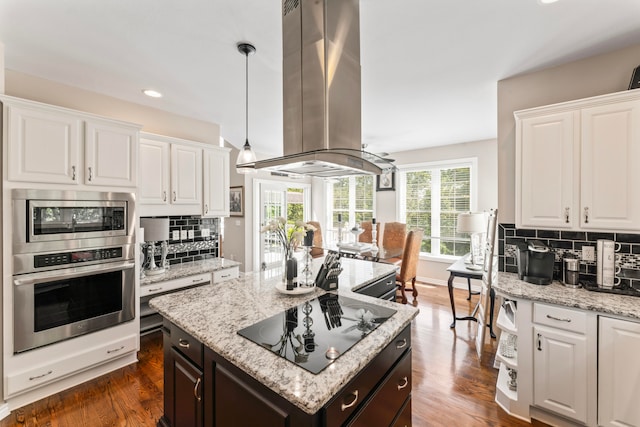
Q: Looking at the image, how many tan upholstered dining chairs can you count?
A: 4